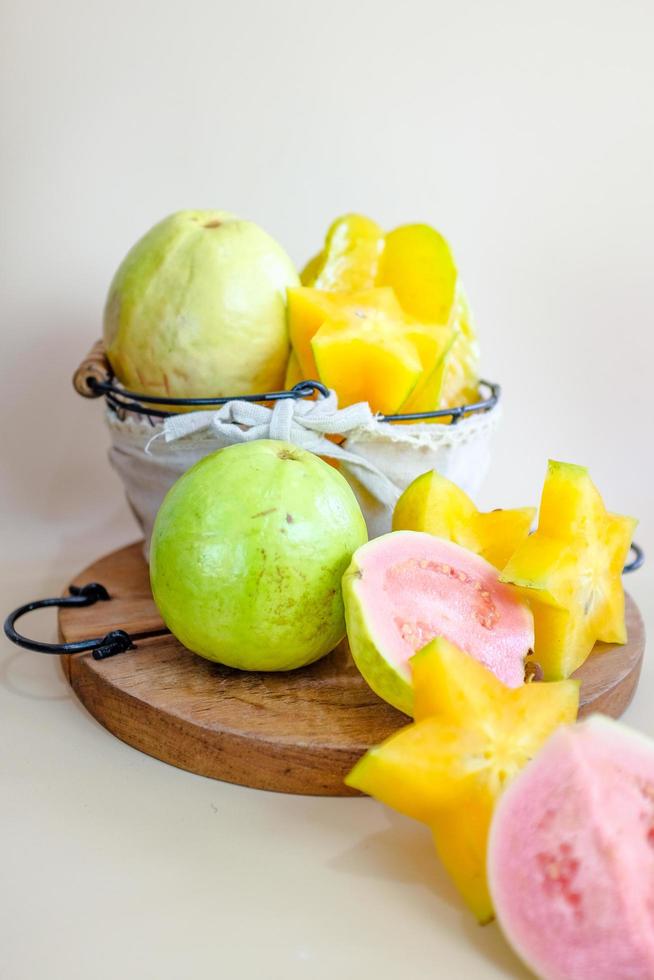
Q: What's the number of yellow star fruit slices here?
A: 4